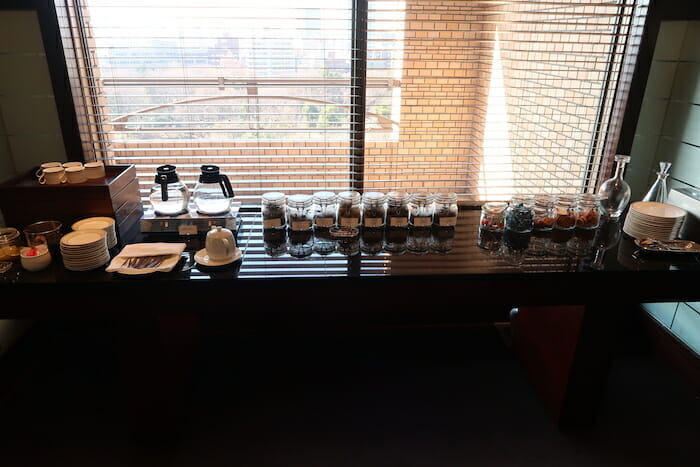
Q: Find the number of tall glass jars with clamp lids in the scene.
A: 8